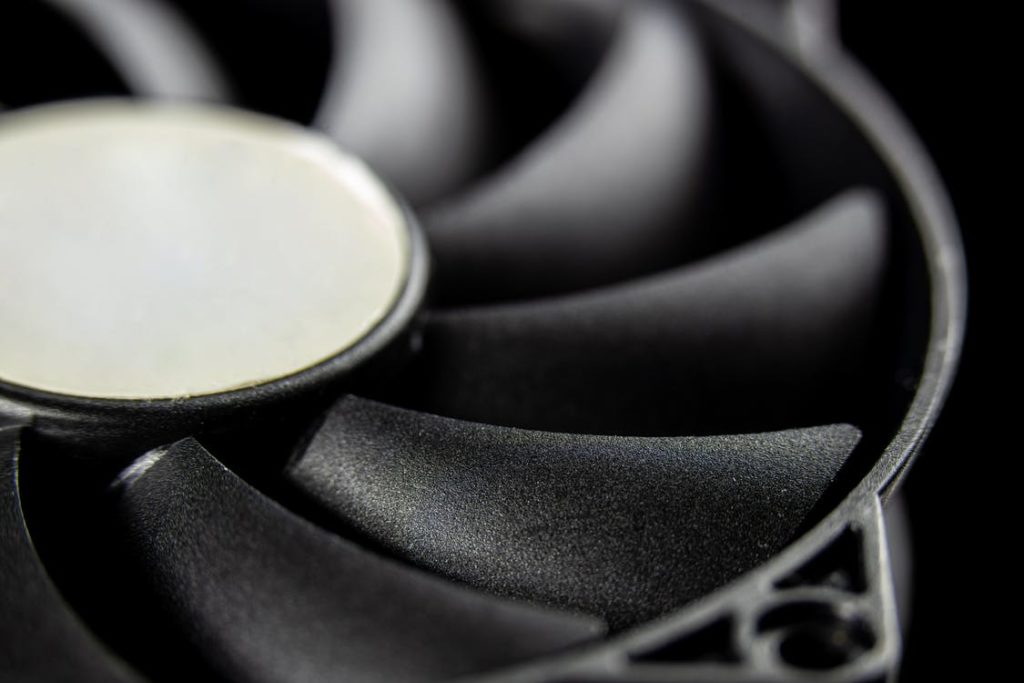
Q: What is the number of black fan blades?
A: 7